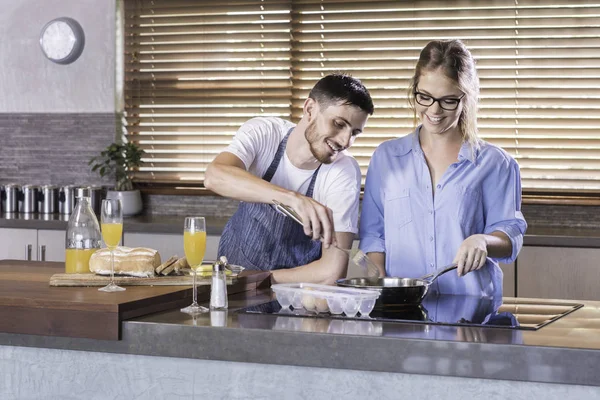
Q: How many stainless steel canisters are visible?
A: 5